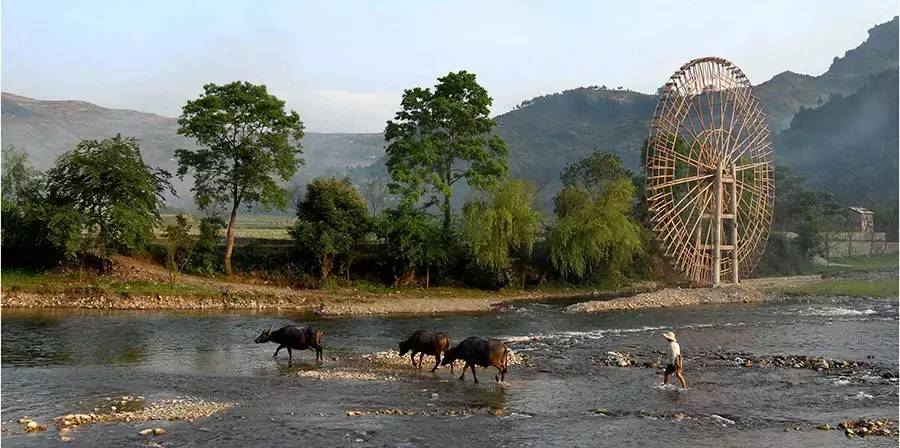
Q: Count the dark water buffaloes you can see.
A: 3